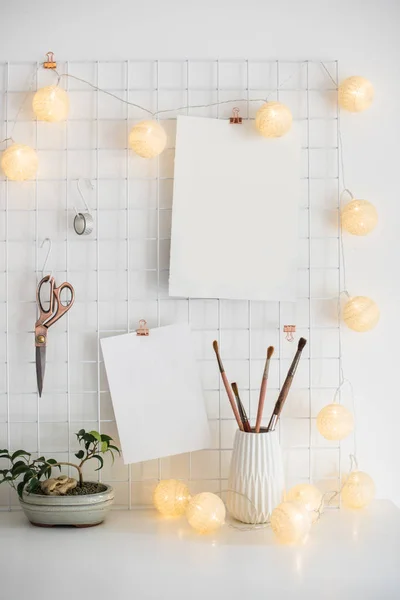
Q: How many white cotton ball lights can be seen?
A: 13